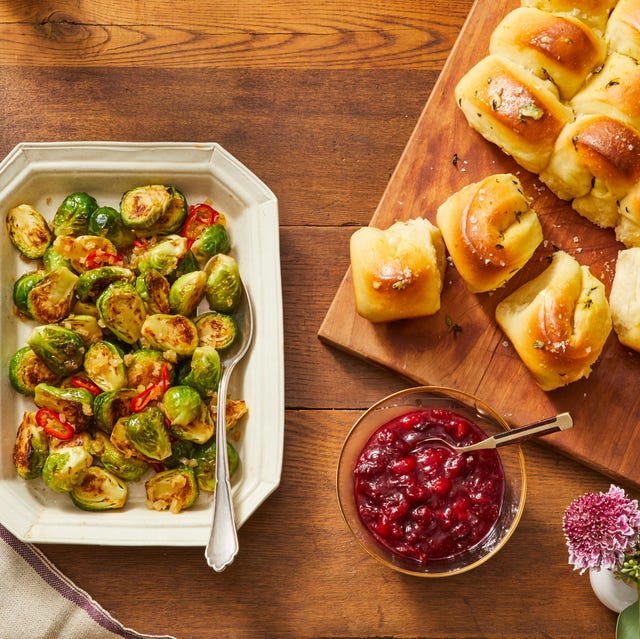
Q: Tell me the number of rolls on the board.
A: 11